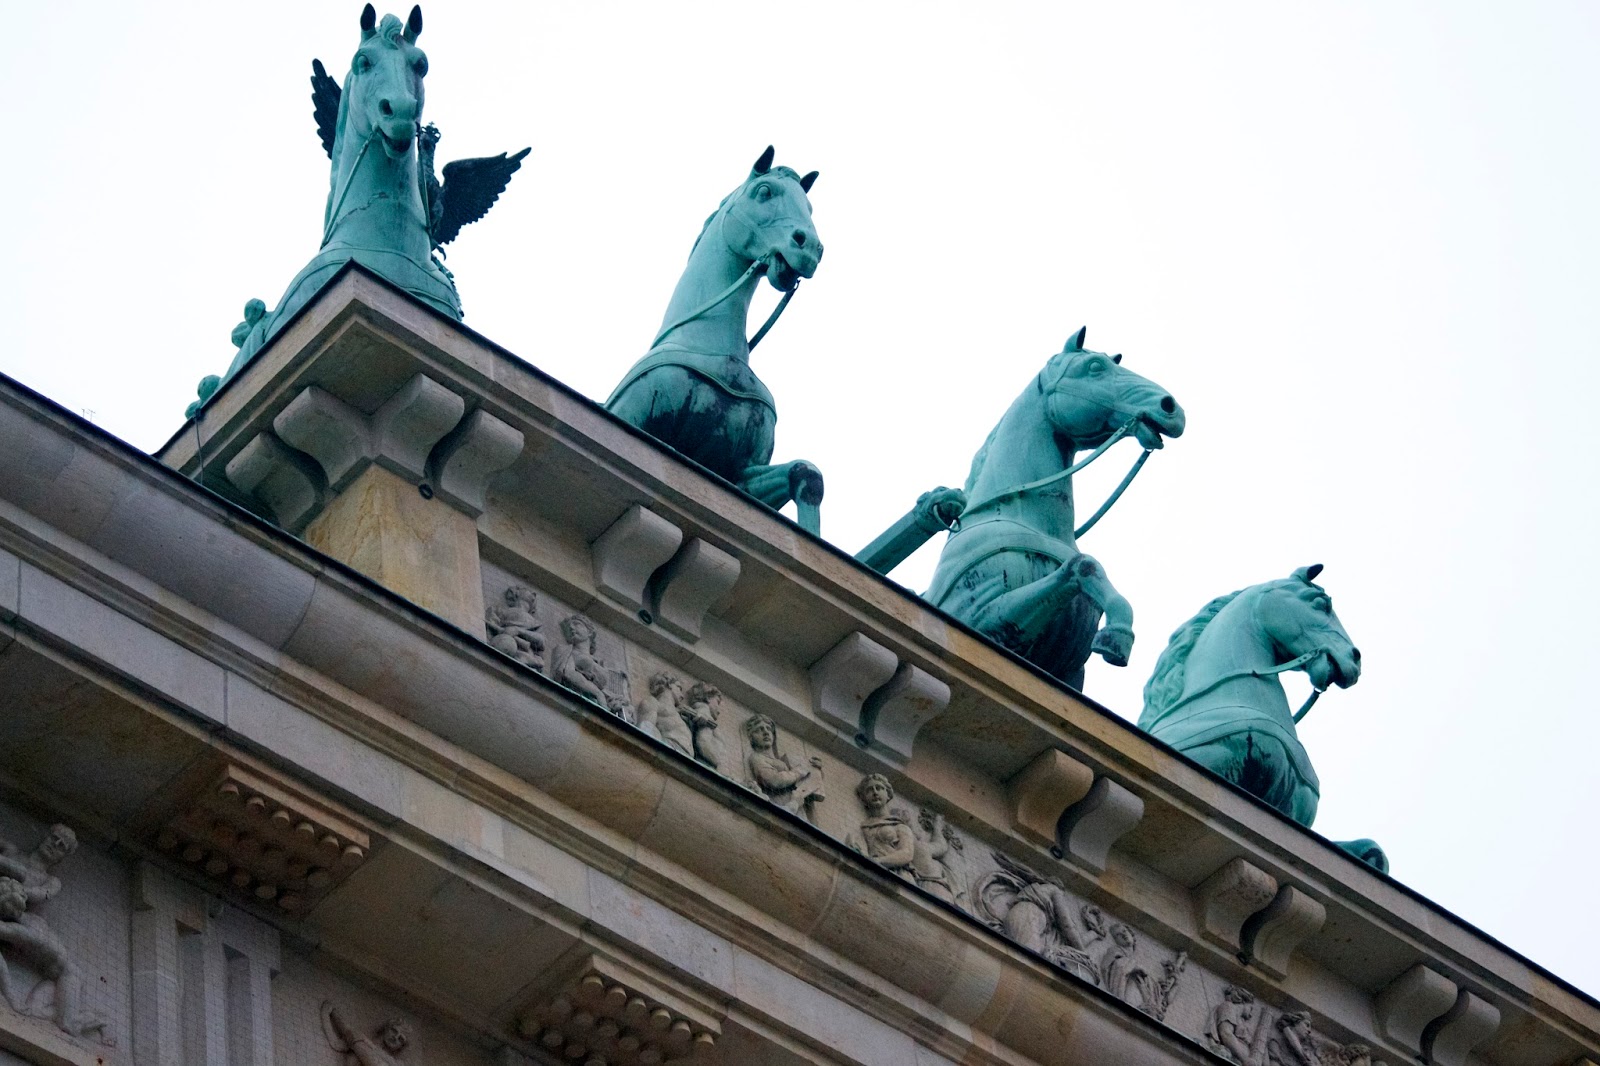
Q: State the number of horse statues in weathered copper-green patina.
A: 4